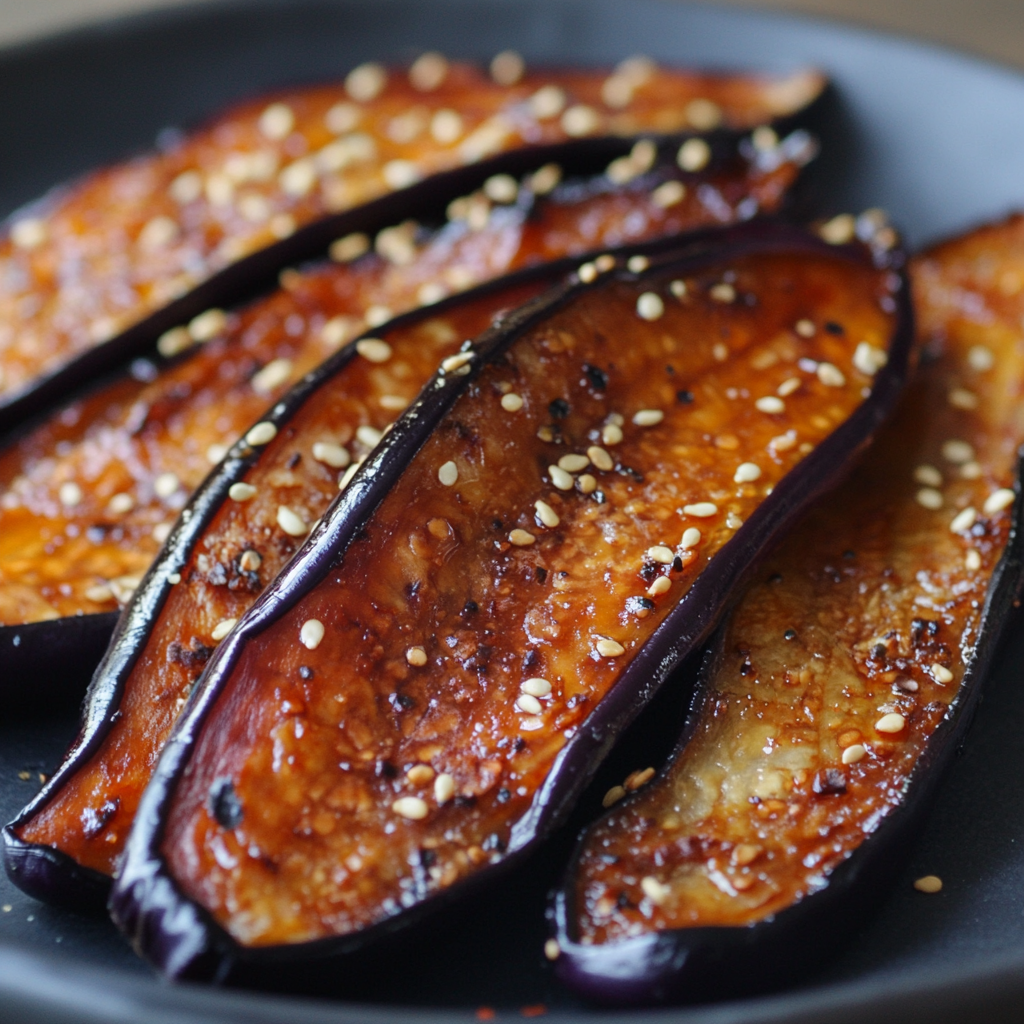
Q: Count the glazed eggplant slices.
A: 5